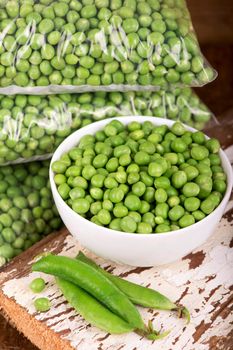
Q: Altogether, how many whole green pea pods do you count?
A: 3